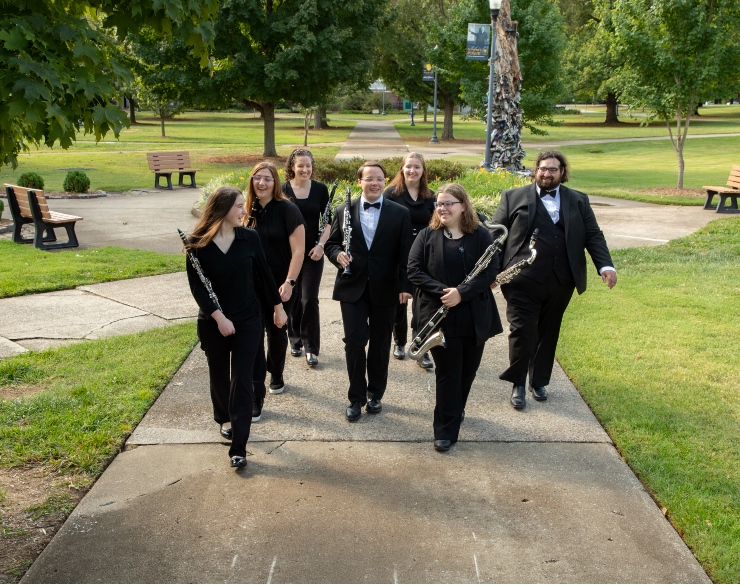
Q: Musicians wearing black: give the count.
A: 7